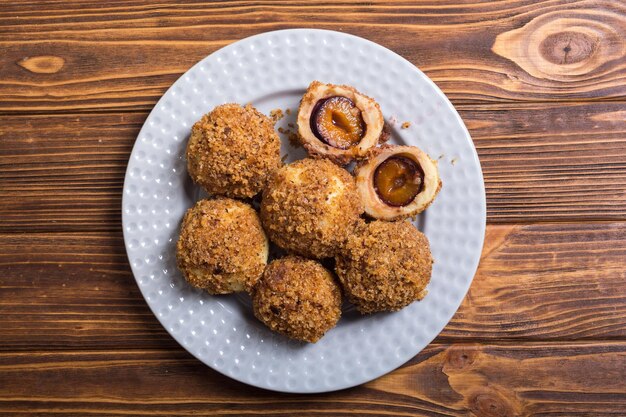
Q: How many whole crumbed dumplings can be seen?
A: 5